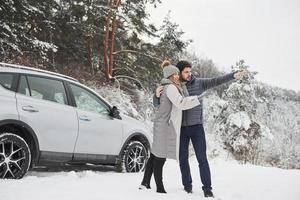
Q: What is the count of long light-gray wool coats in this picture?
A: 1